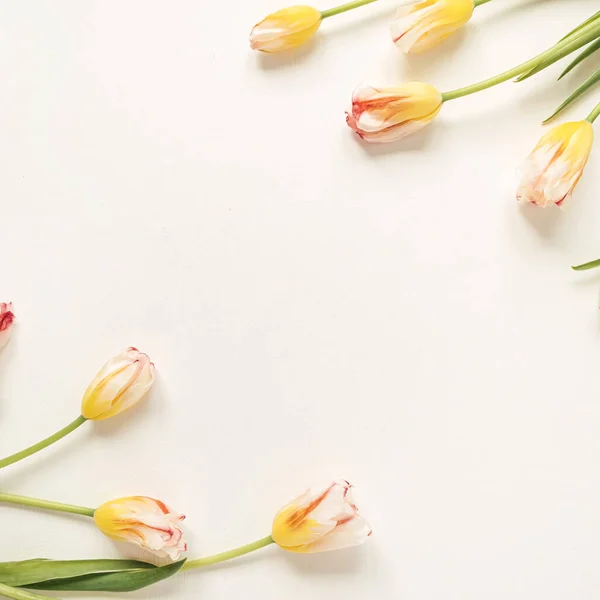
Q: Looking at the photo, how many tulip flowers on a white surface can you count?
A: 8